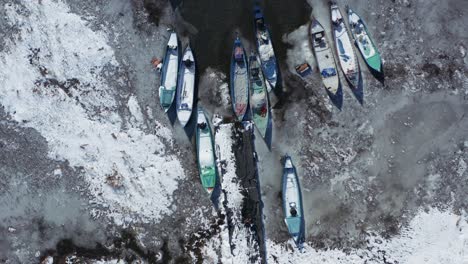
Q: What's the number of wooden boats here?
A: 10